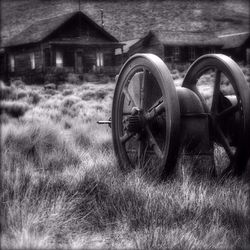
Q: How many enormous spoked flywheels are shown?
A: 2